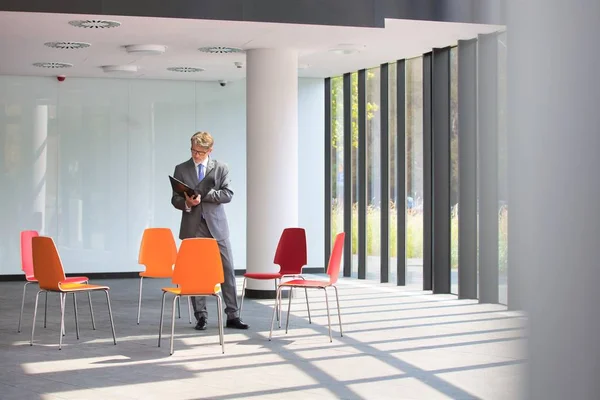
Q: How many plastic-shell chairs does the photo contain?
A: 6